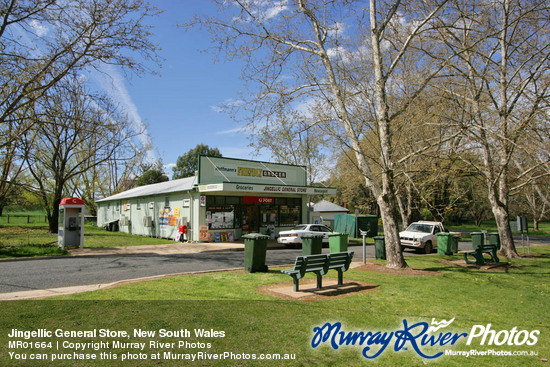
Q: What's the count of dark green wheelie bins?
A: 6